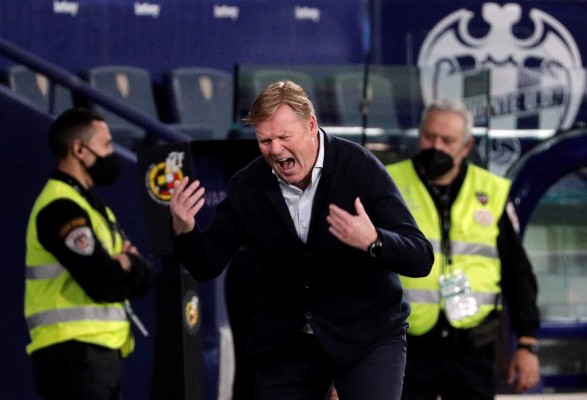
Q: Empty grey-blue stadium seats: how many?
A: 5